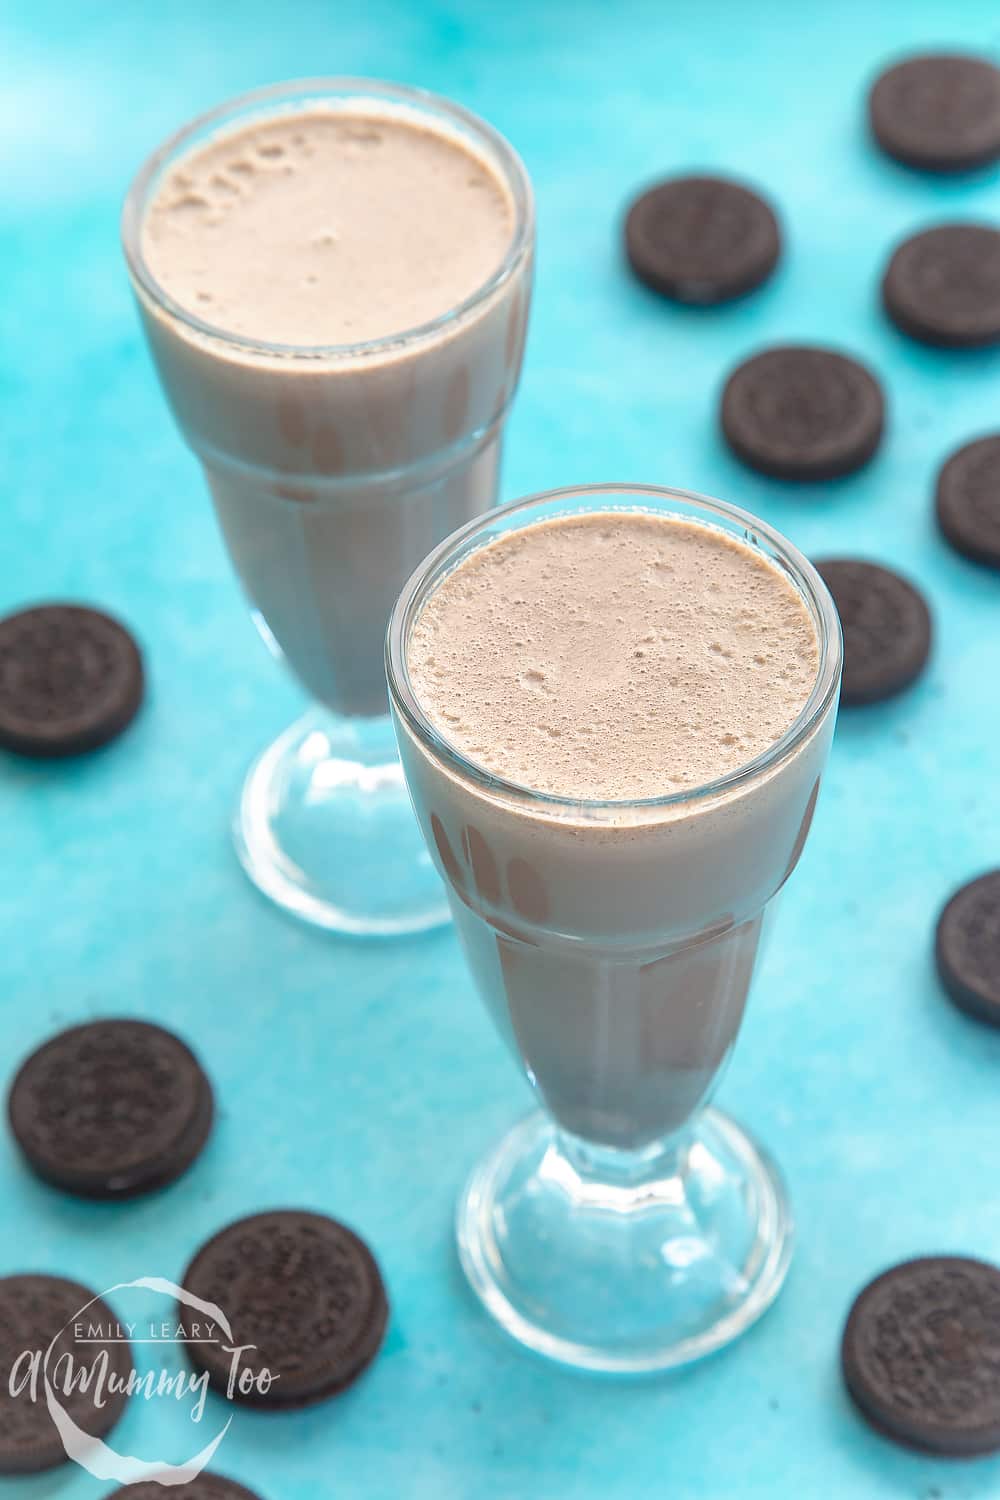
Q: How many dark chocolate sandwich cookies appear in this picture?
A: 13